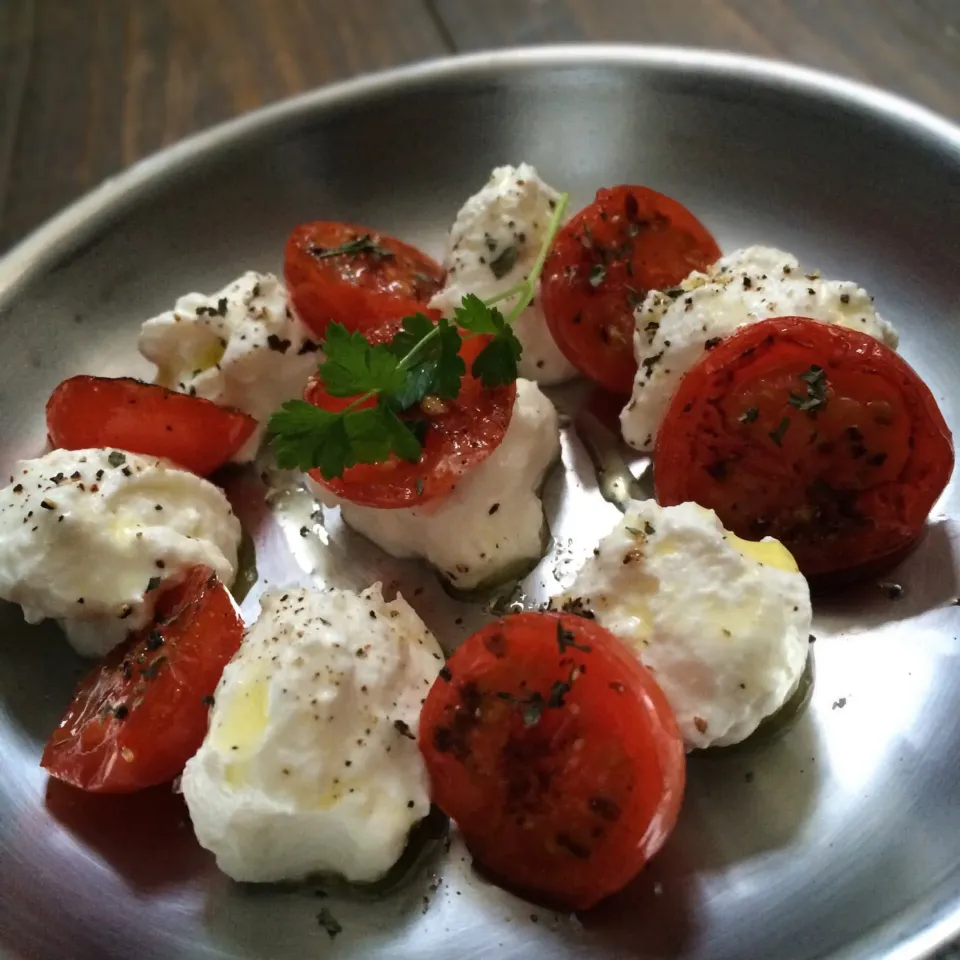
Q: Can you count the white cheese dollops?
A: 7